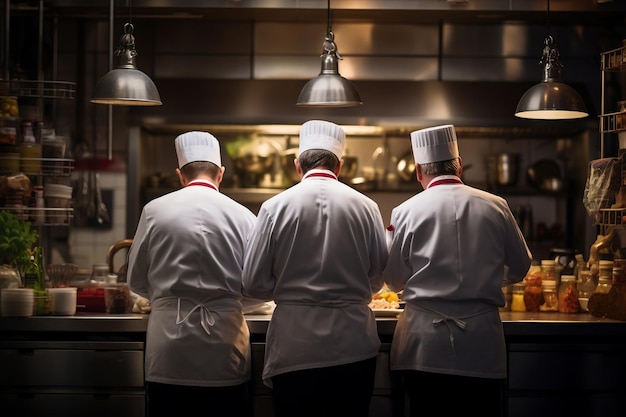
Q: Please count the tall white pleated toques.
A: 3